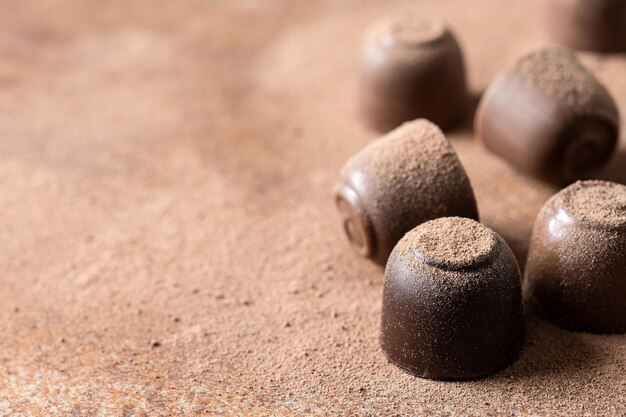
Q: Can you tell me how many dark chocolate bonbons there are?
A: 6